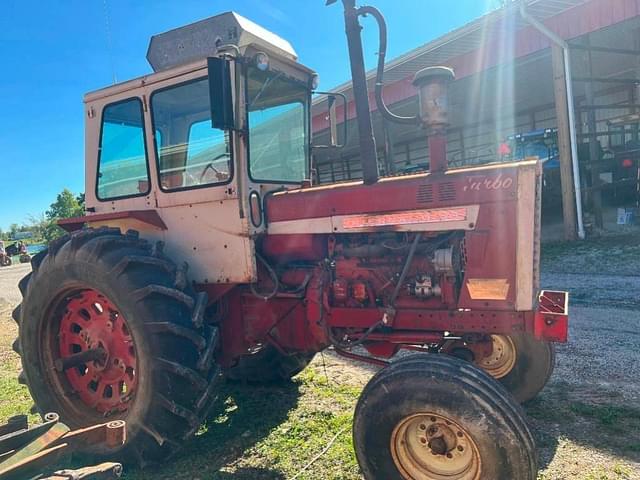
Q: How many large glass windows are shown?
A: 3